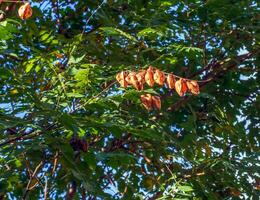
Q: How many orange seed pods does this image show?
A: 11